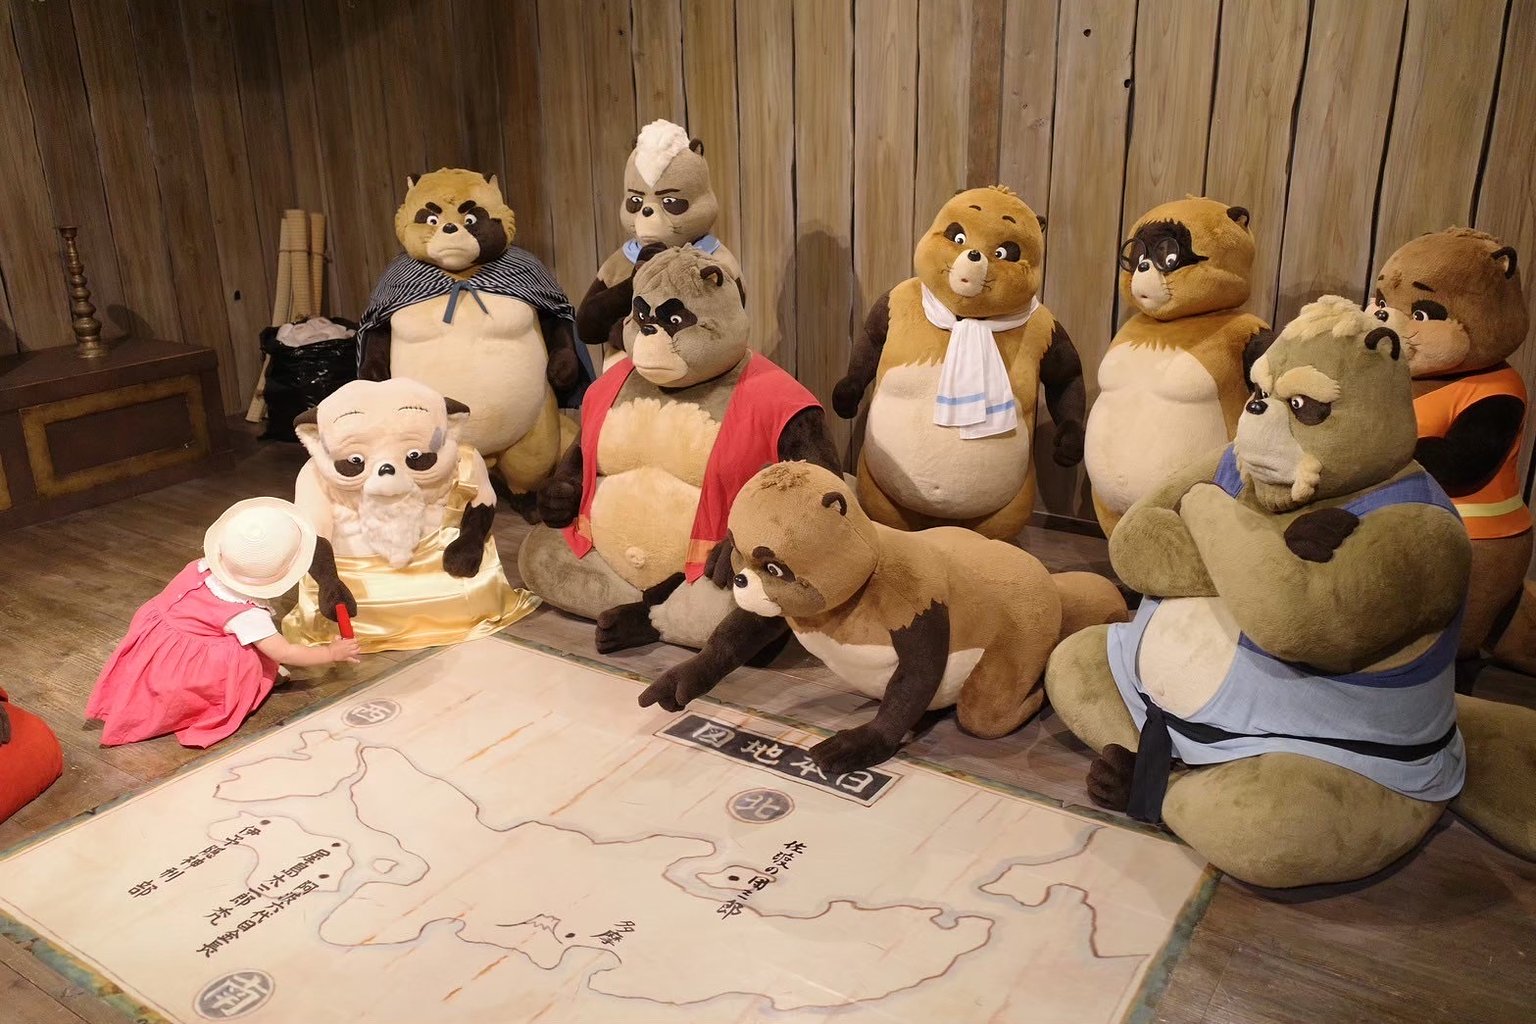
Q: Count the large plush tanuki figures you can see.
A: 9